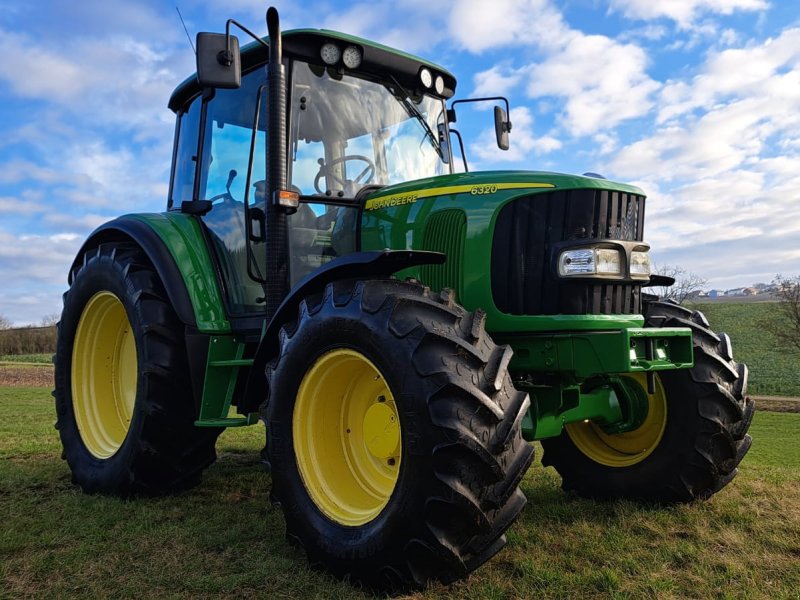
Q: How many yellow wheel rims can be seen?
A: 3